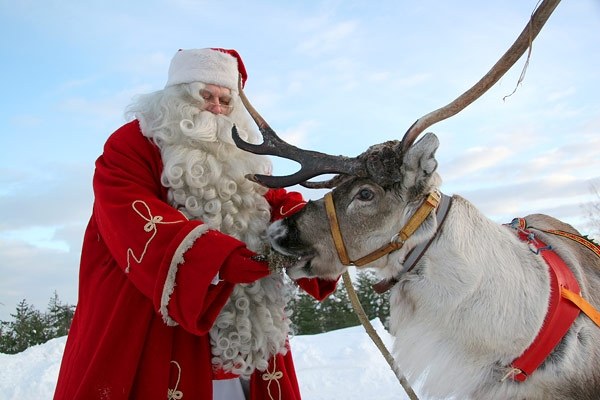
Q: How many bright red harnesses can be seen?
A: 1